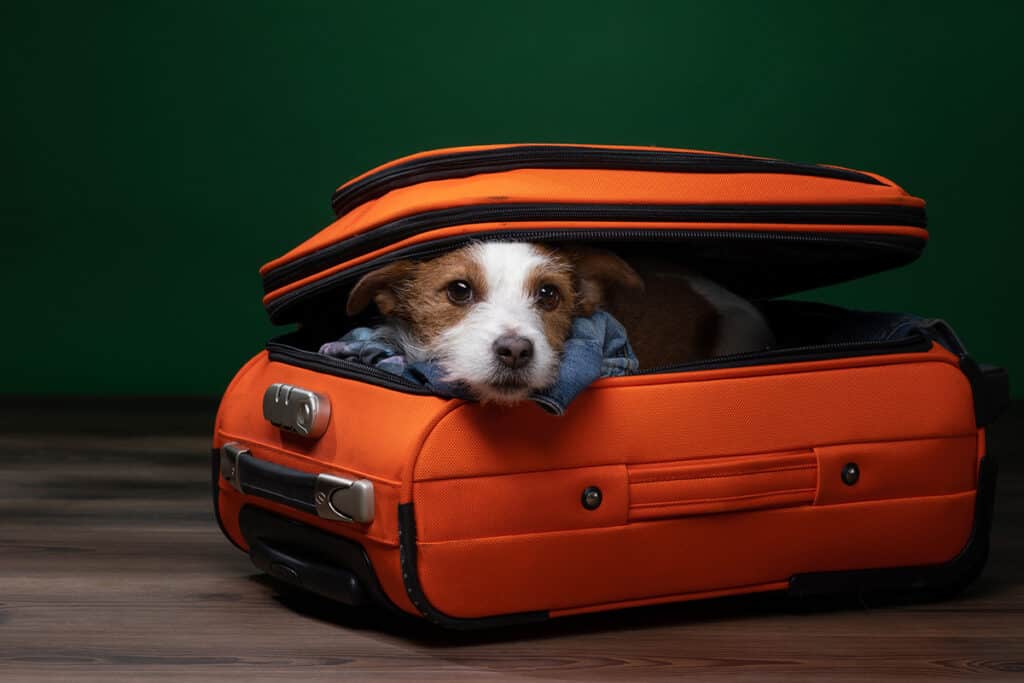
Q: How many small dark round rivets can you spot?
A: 2